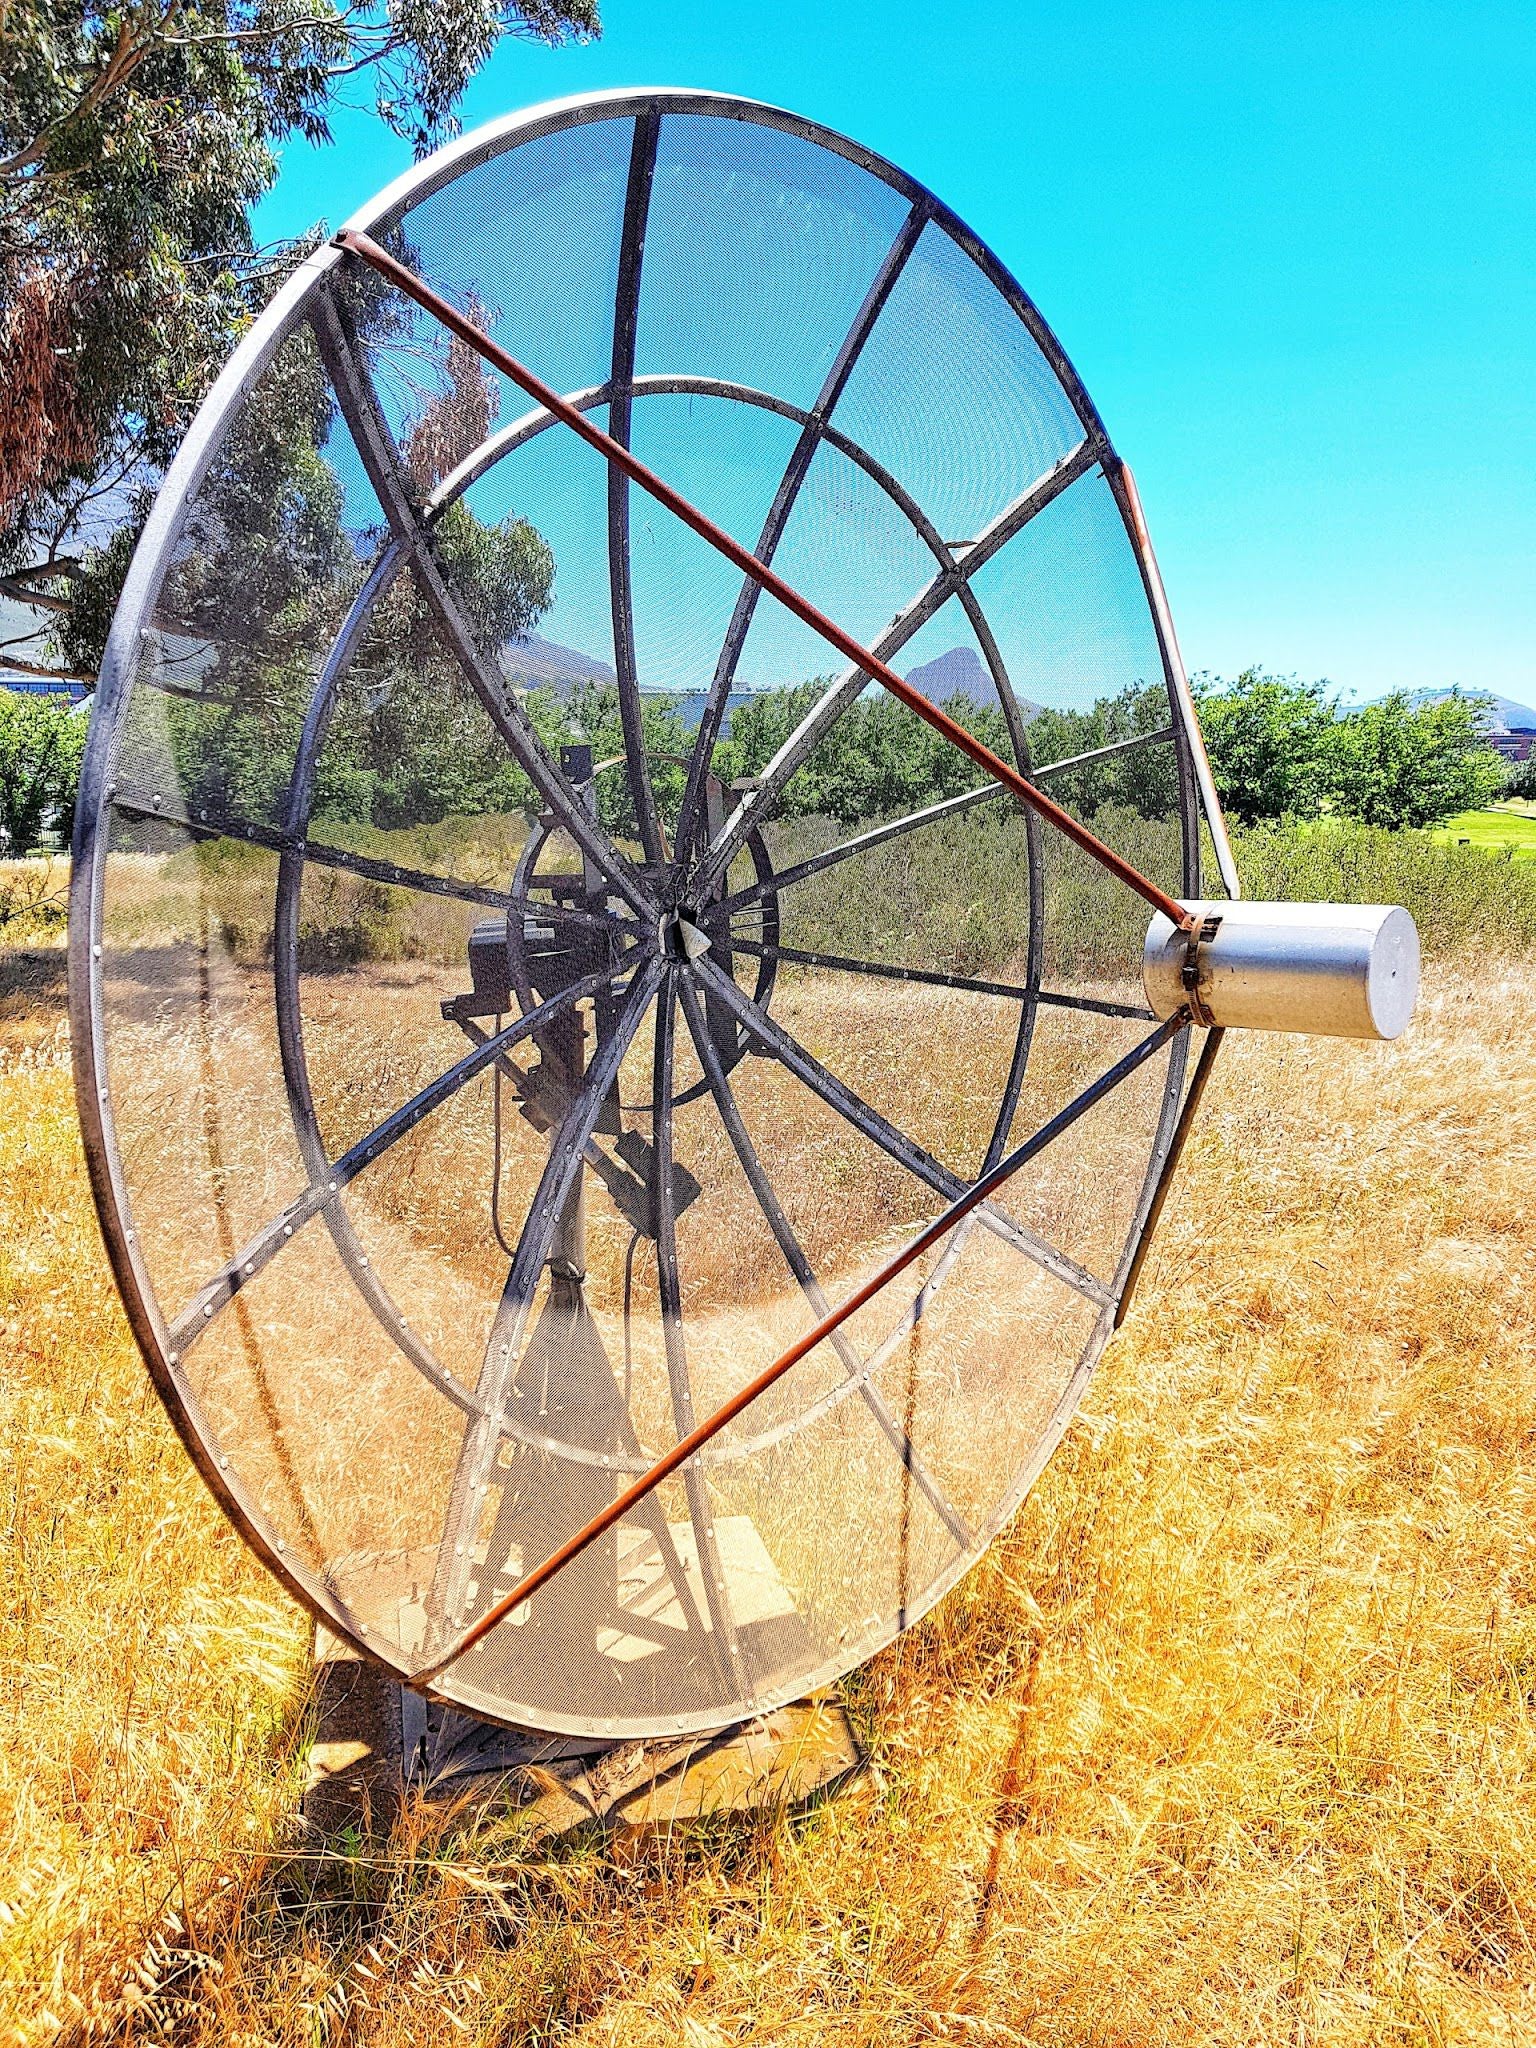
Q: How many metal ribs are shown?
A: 12